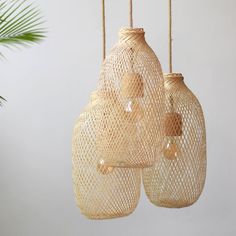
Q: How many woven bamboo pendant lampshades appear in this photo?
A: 3